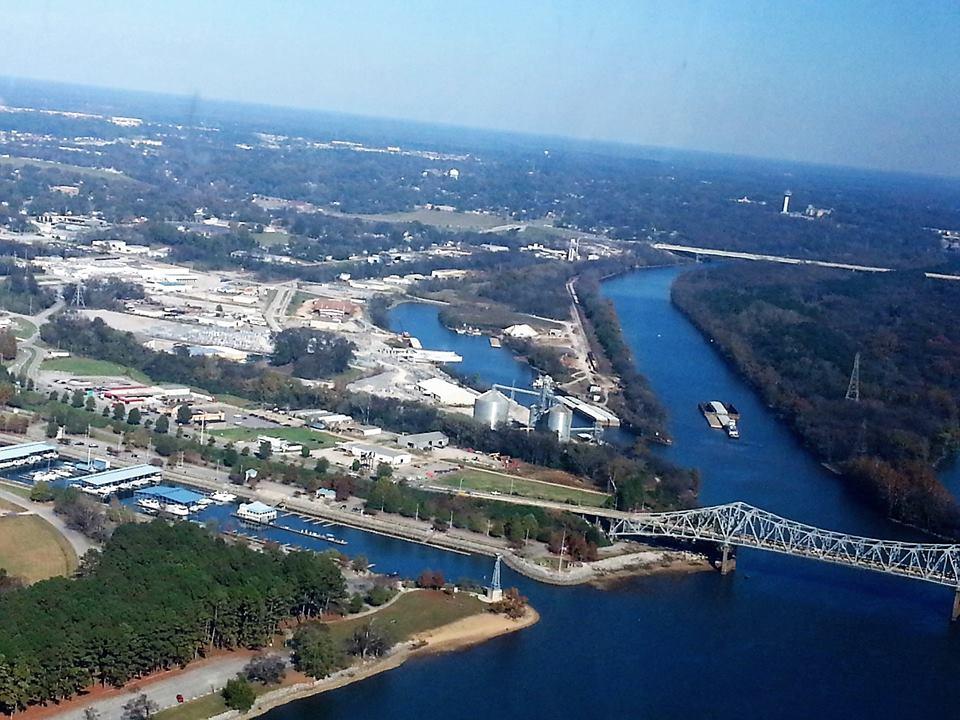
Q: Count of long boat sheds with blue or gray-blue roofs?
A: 3